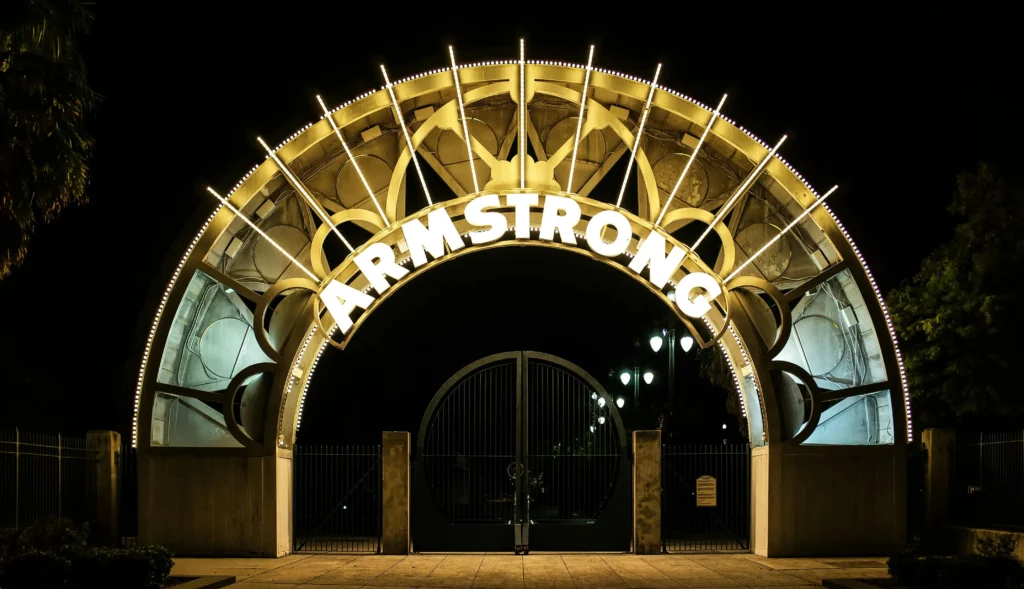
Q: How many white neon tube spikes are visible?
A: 11